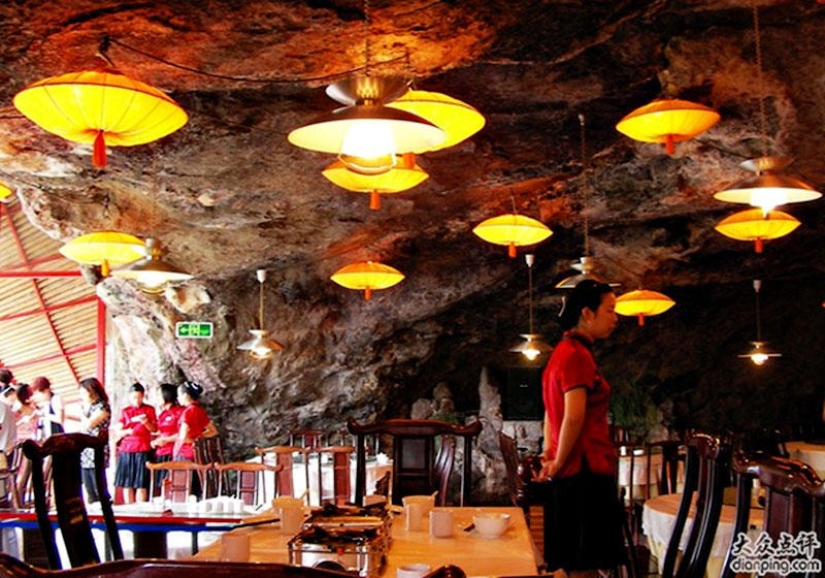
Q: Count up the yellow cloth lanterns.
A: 10